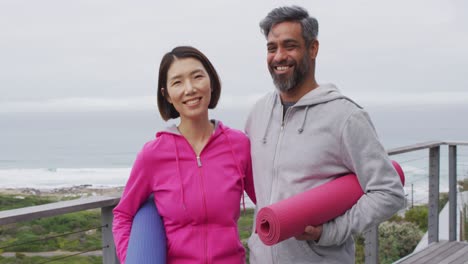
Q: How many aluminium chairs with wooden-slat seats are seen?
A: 0